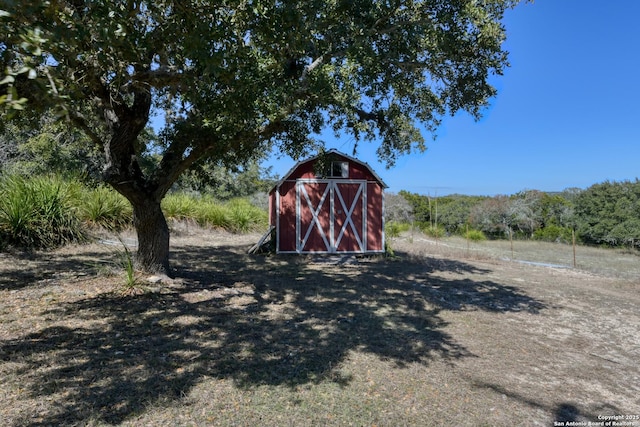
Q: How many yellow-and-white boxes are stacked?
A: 0